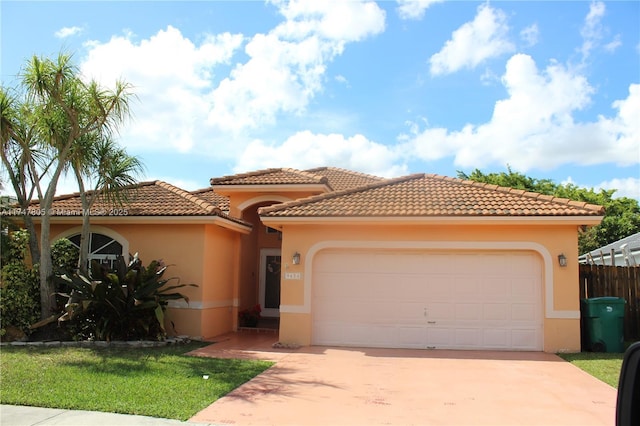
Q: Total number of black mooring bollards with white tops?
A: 0